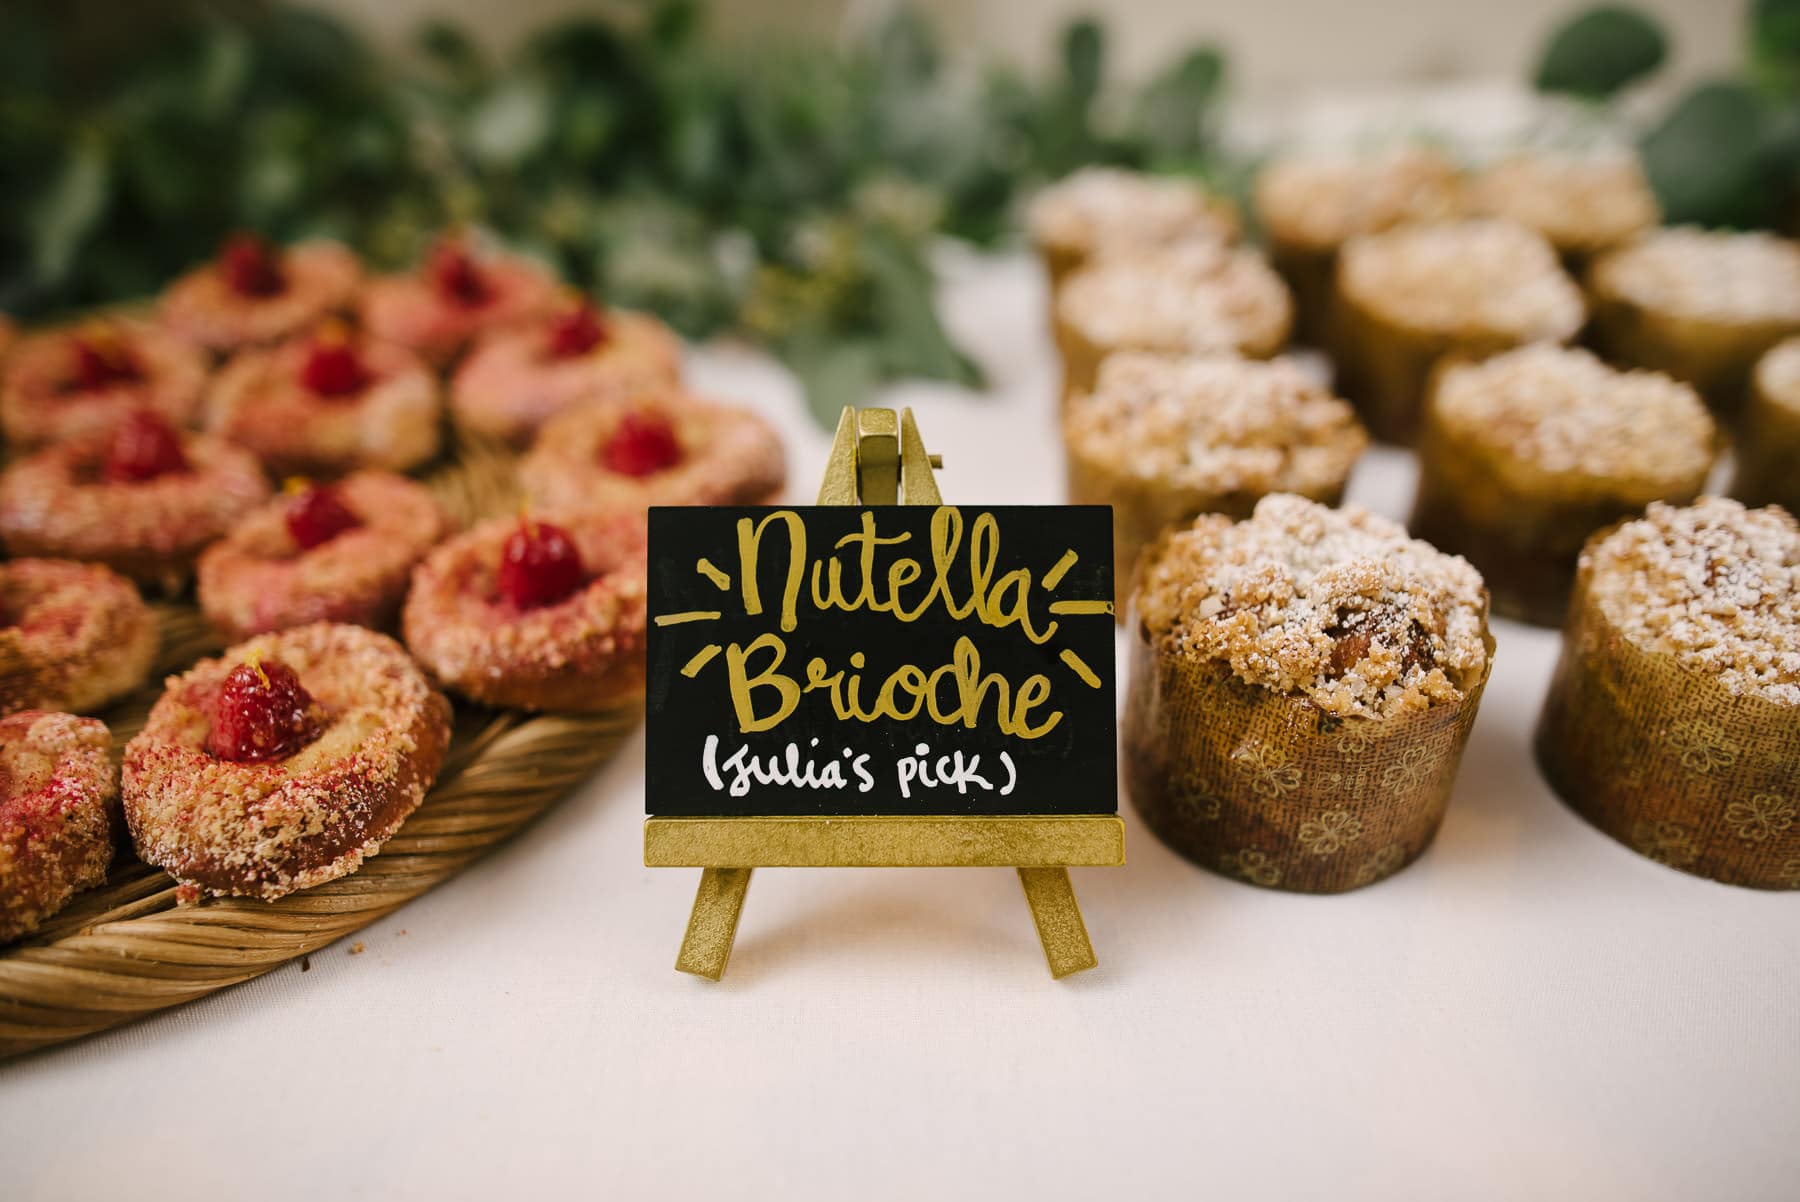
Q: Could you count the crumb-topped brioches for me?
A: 11